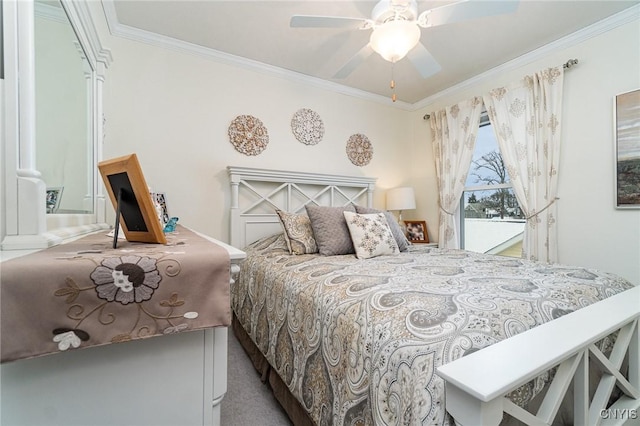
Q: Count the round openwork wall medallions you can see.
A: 3